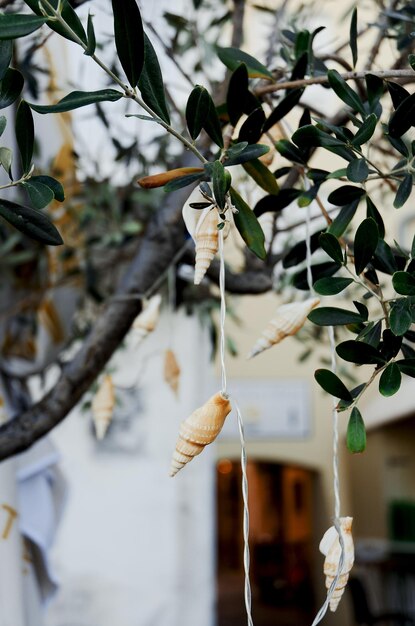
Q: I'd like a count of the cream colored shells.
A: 7